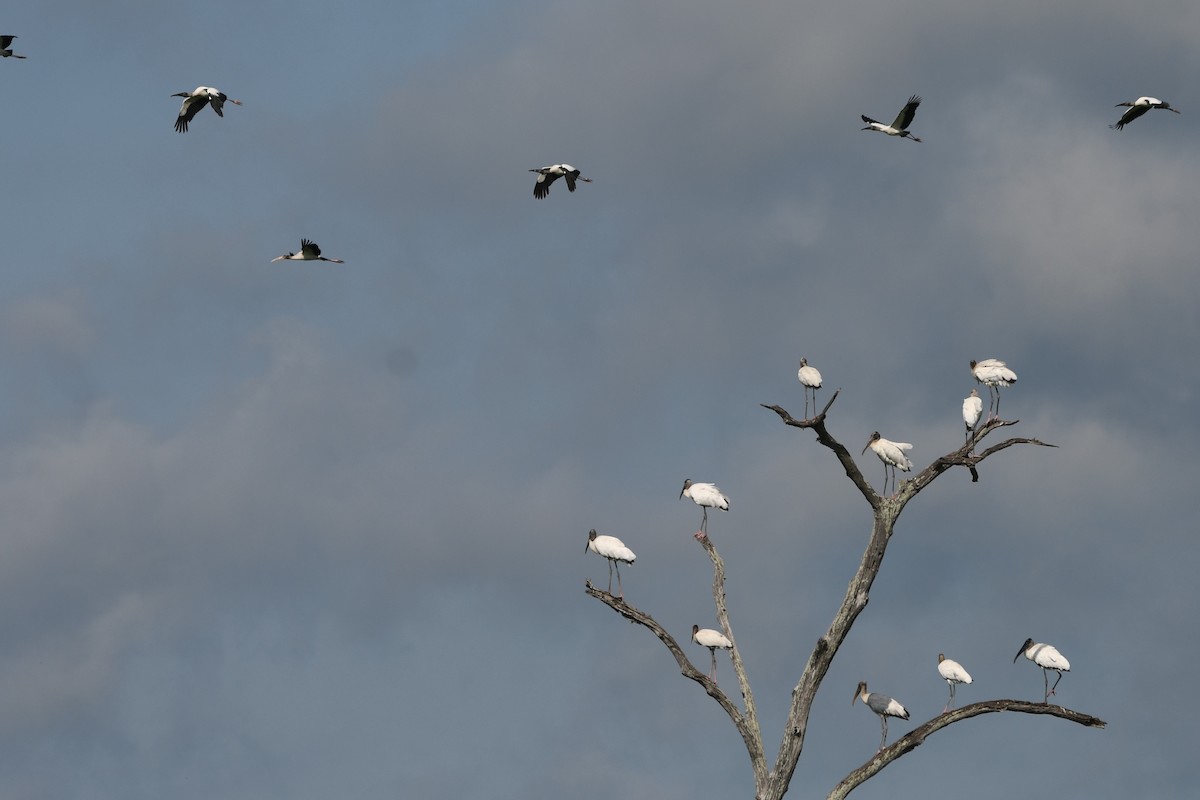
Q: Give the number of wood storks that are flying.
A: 6